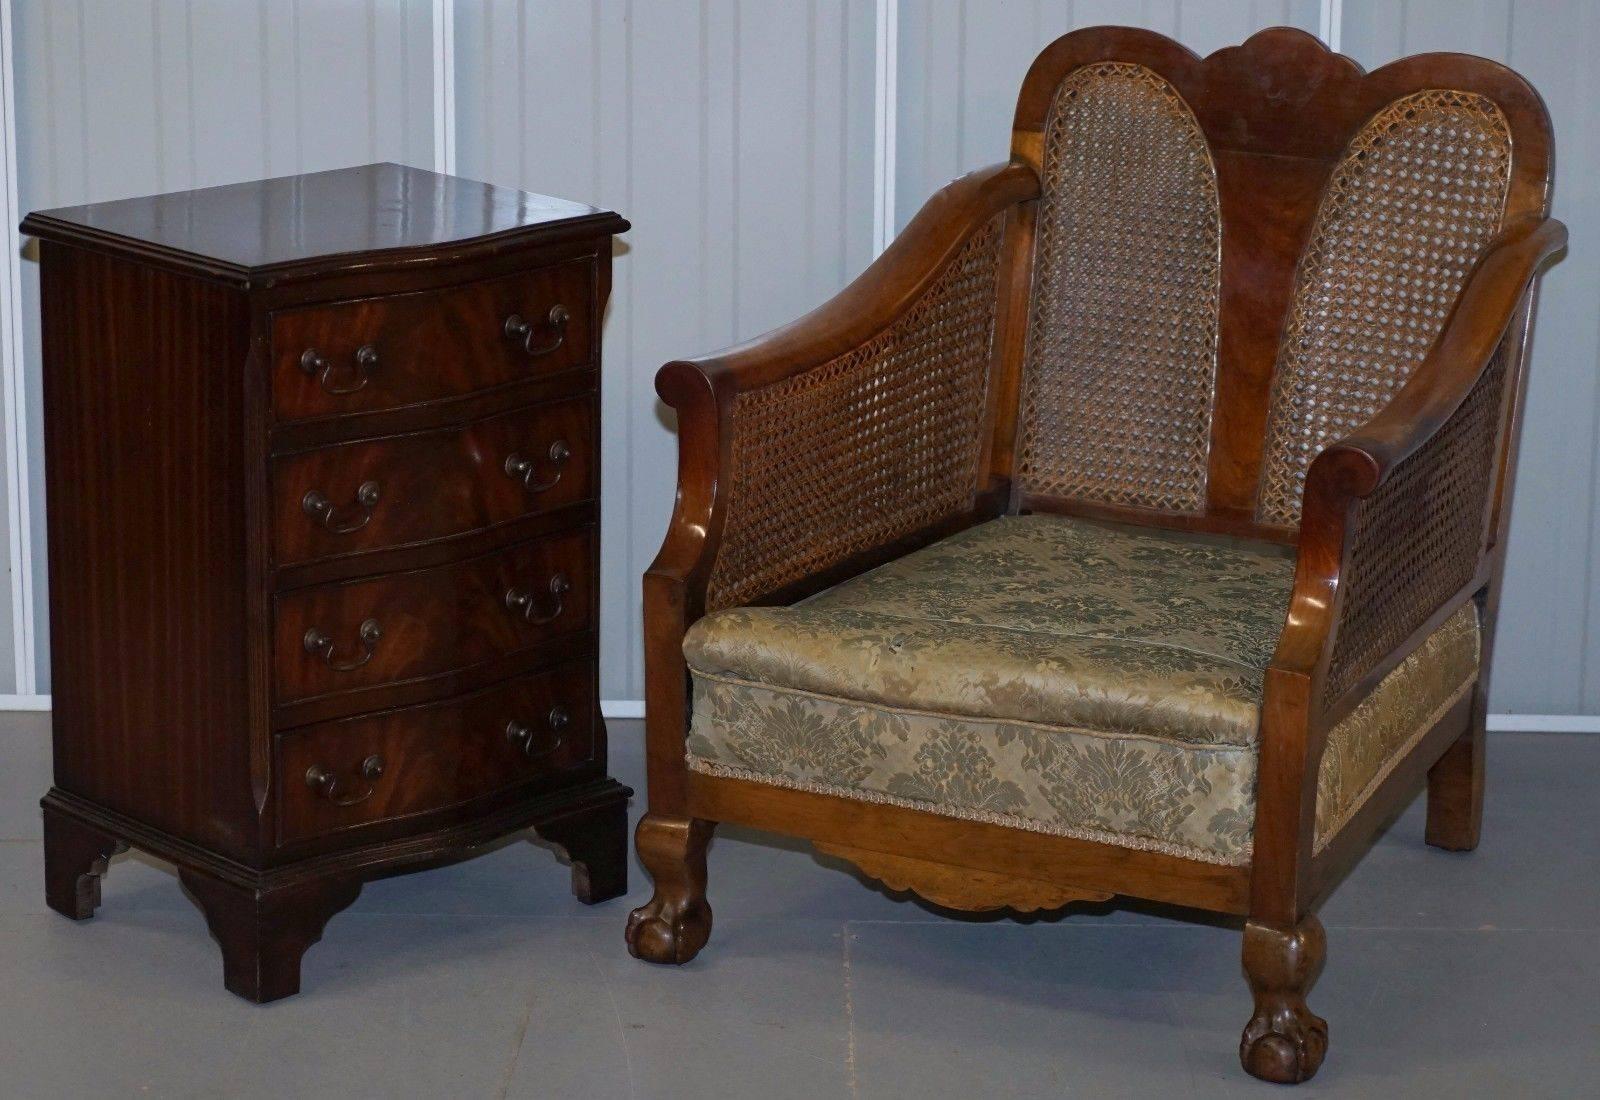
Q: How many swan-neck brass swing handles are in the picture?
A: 8